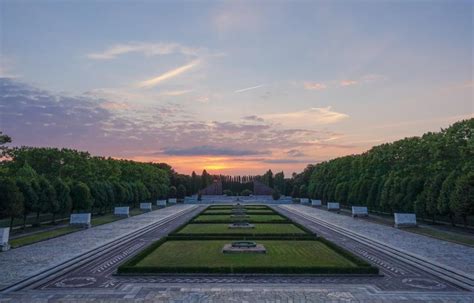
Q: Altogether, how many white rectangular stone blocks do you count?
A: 11